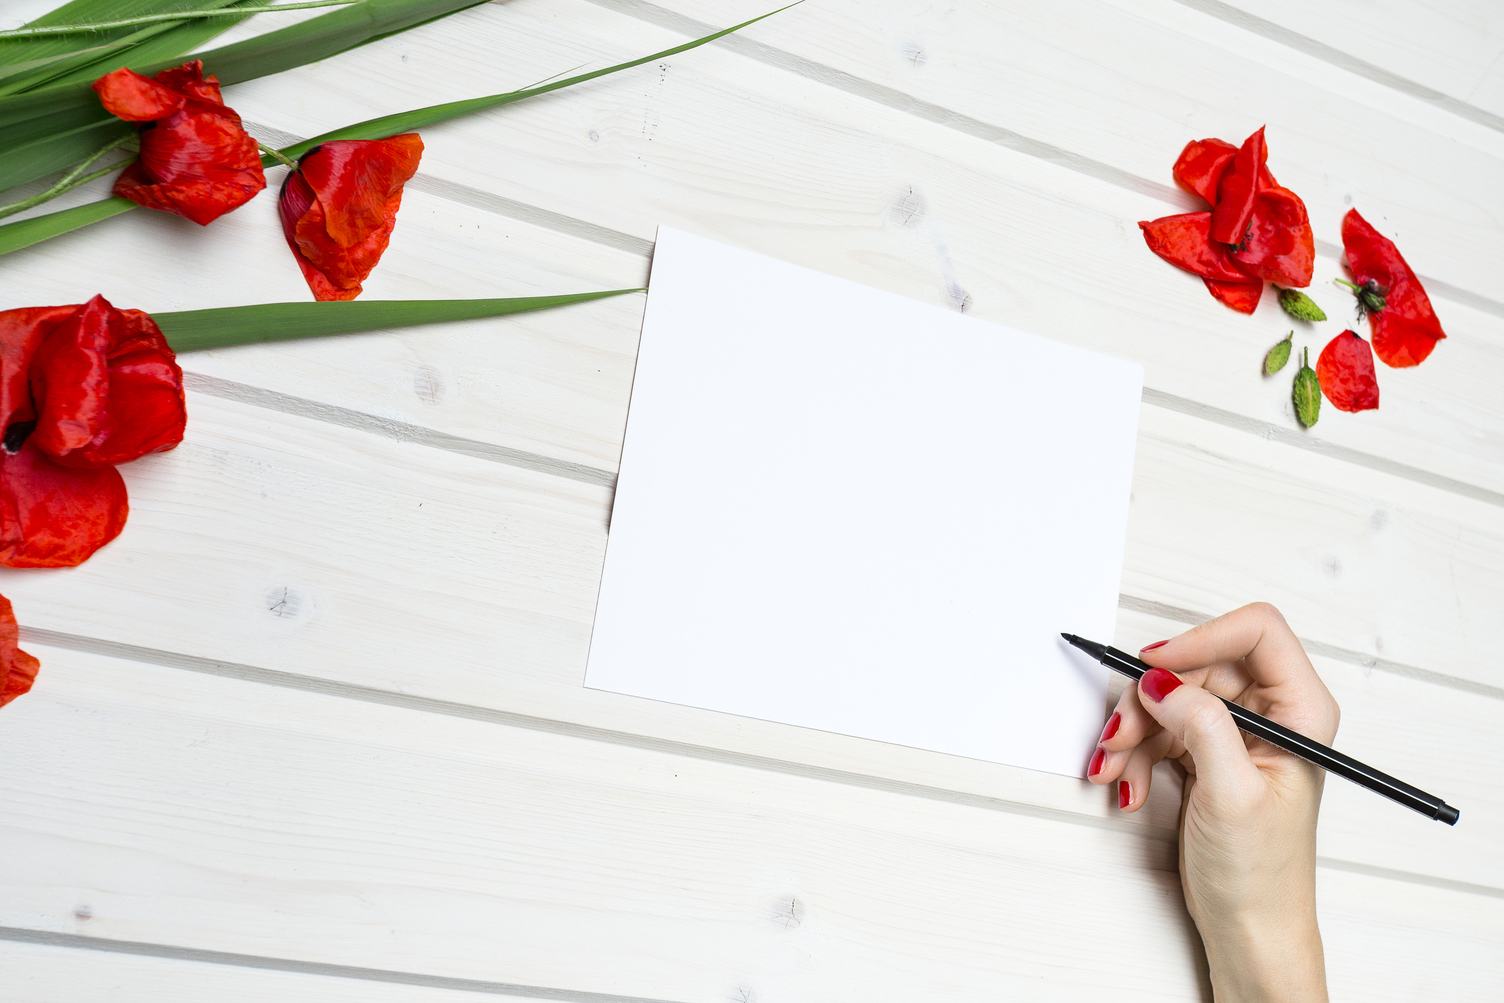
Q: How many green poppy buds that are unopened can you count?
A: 3